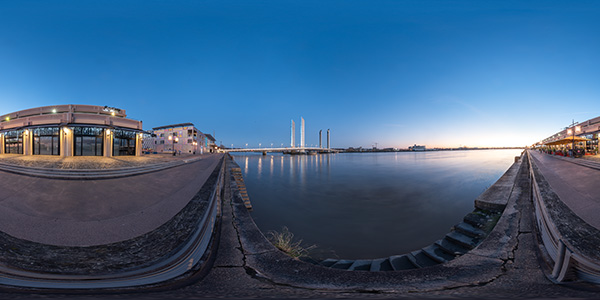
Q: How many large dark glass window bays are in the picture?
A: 4